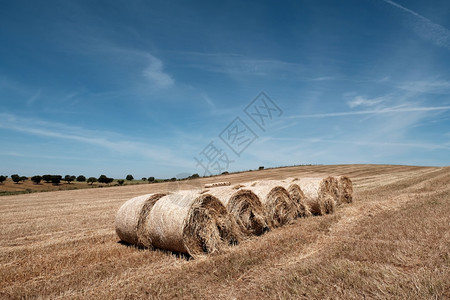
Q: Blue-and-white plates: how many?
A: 0